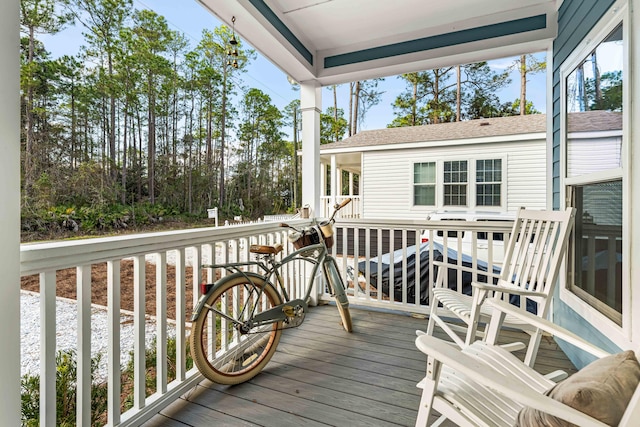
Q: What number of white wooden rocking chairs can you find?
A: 2